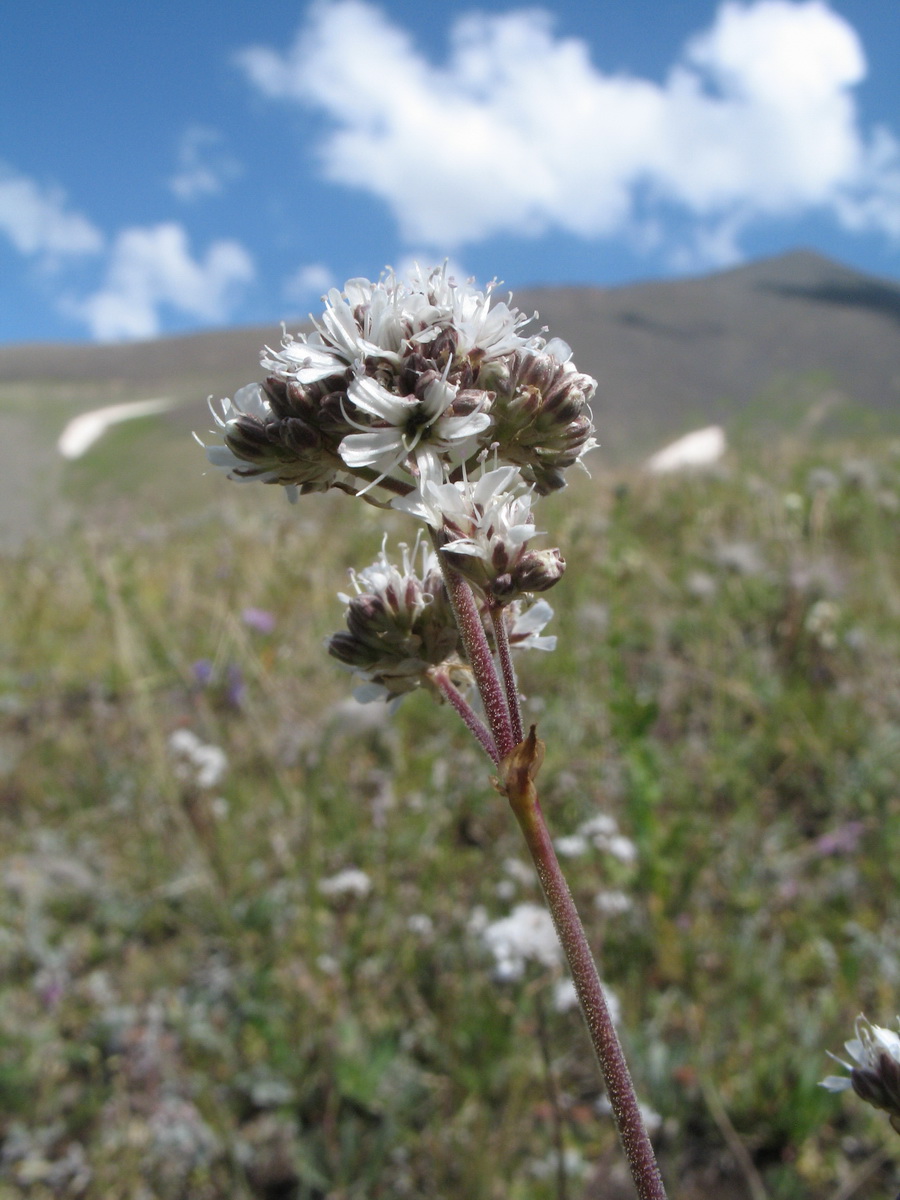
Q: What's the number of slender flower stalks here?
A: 3